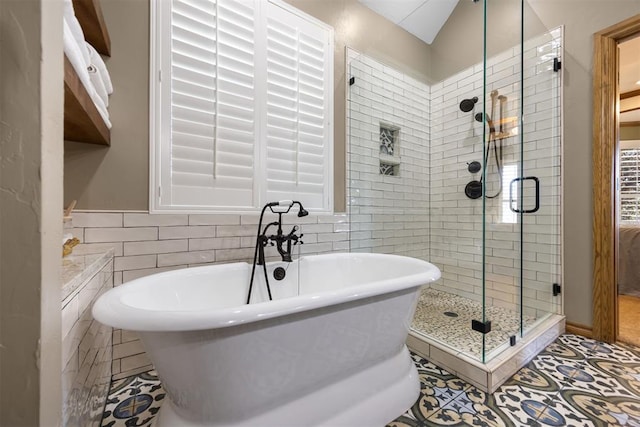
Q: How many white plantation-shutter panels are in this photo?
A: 2